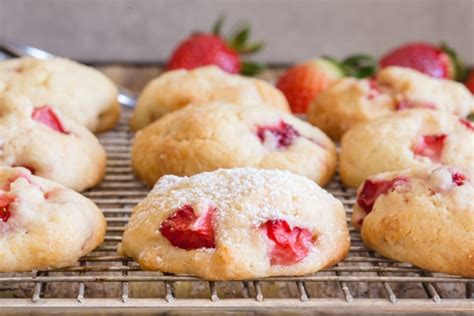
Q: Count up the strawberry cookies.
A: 9